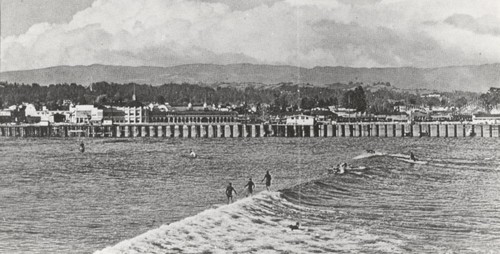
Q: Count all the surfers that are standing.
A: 3